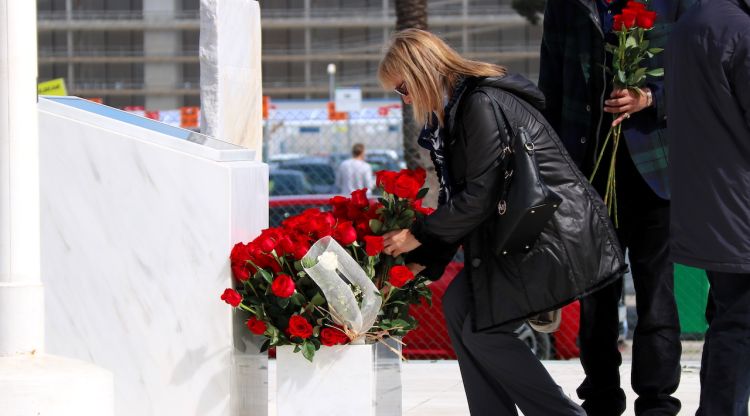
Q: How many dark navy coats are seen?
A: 1